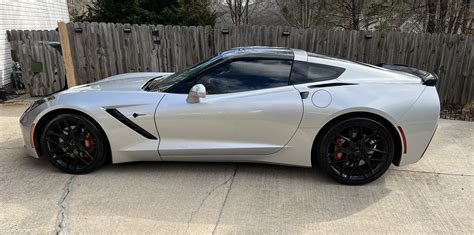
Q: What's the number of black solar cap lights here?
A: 5